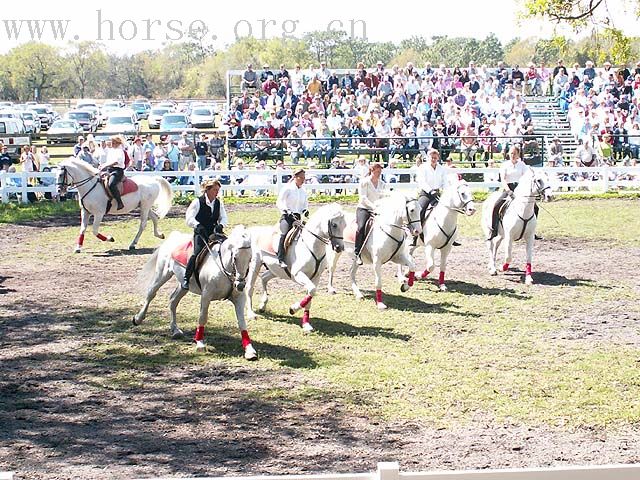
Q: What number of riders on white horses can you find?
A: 6